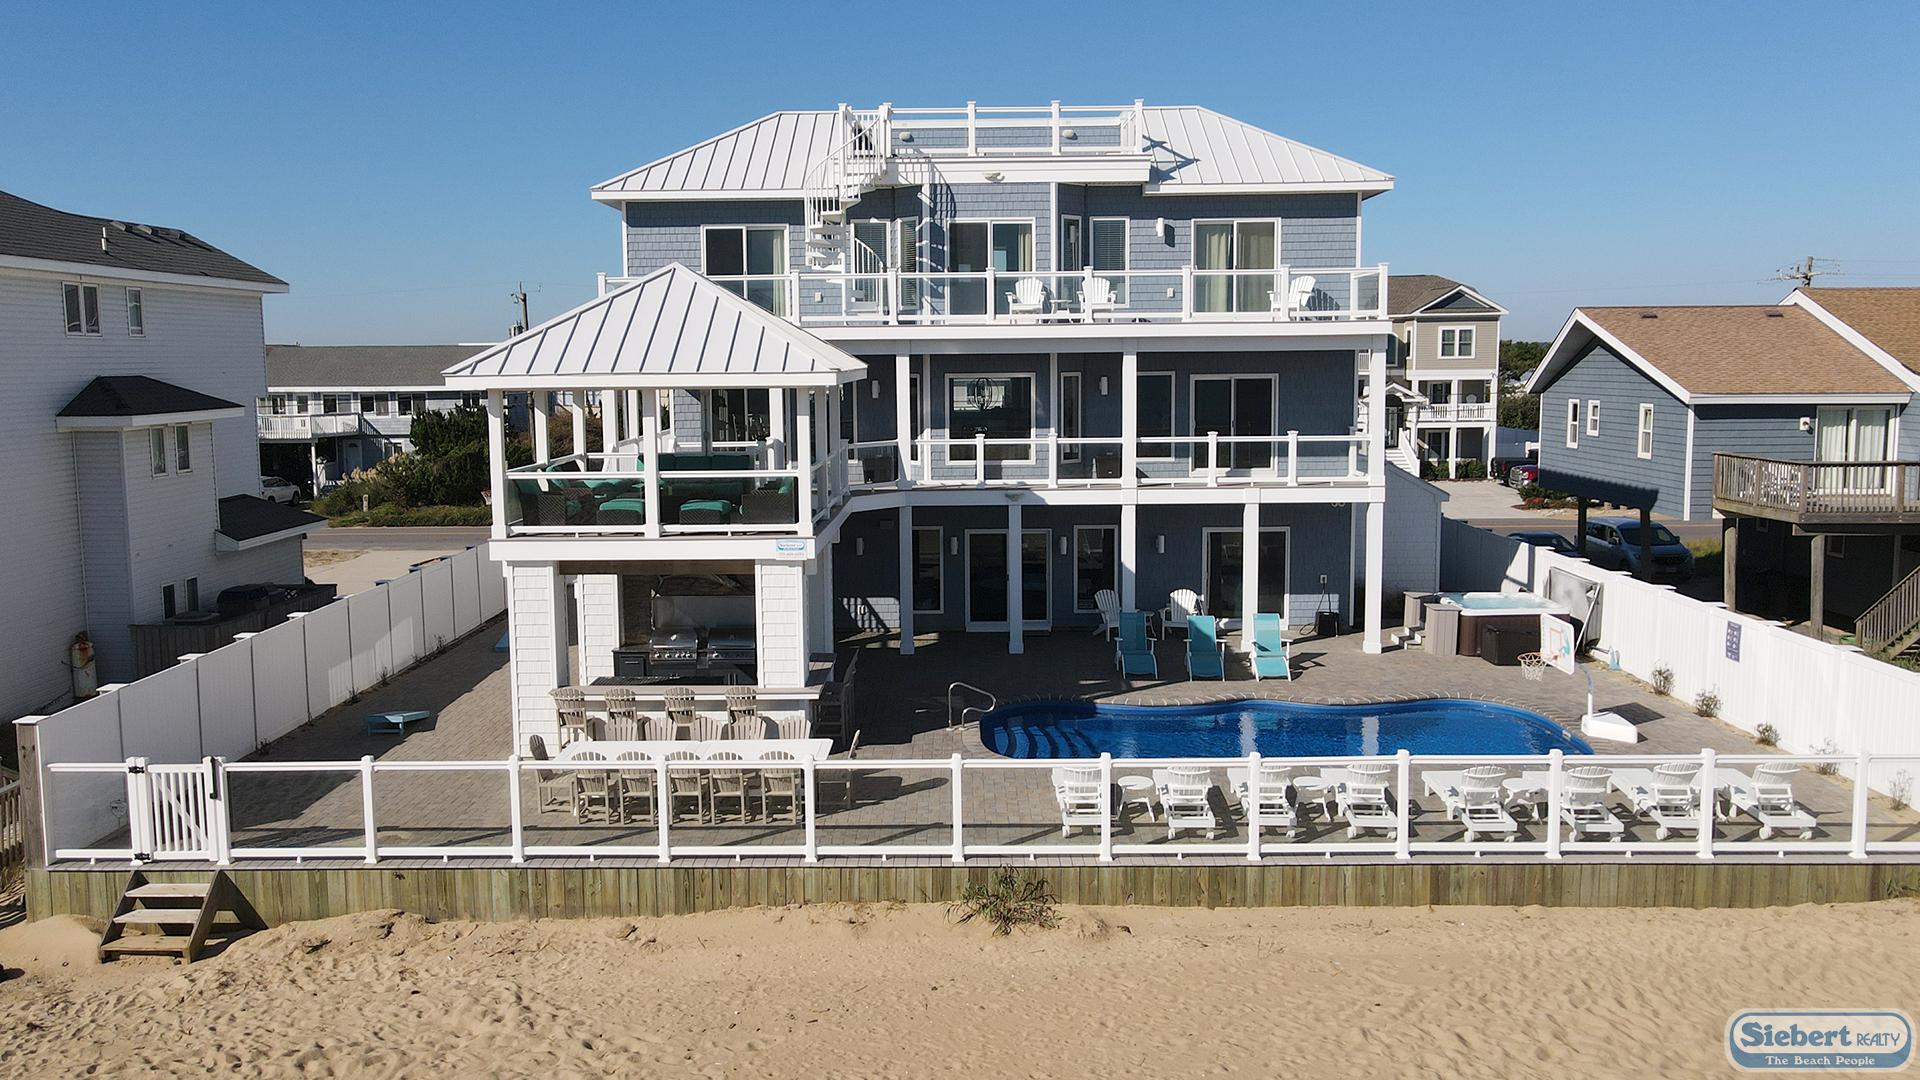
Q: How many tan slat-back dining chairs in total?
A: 12